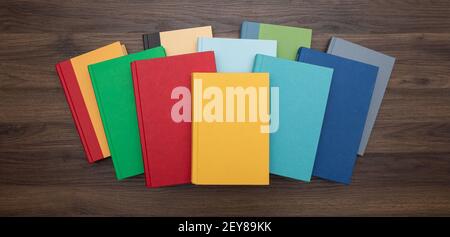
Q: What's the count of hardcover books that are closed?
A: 10